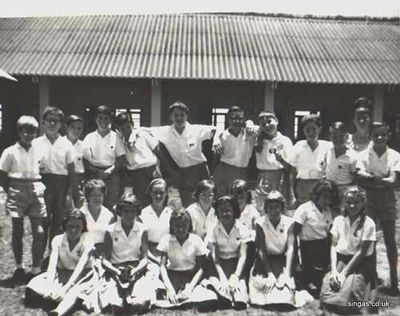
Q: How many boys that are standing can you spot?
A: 11